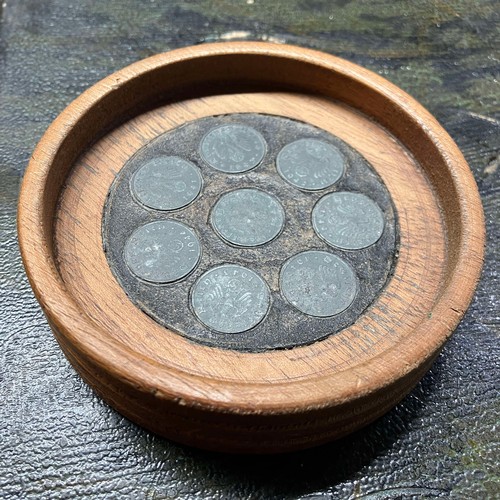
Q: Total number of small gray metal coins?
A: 8